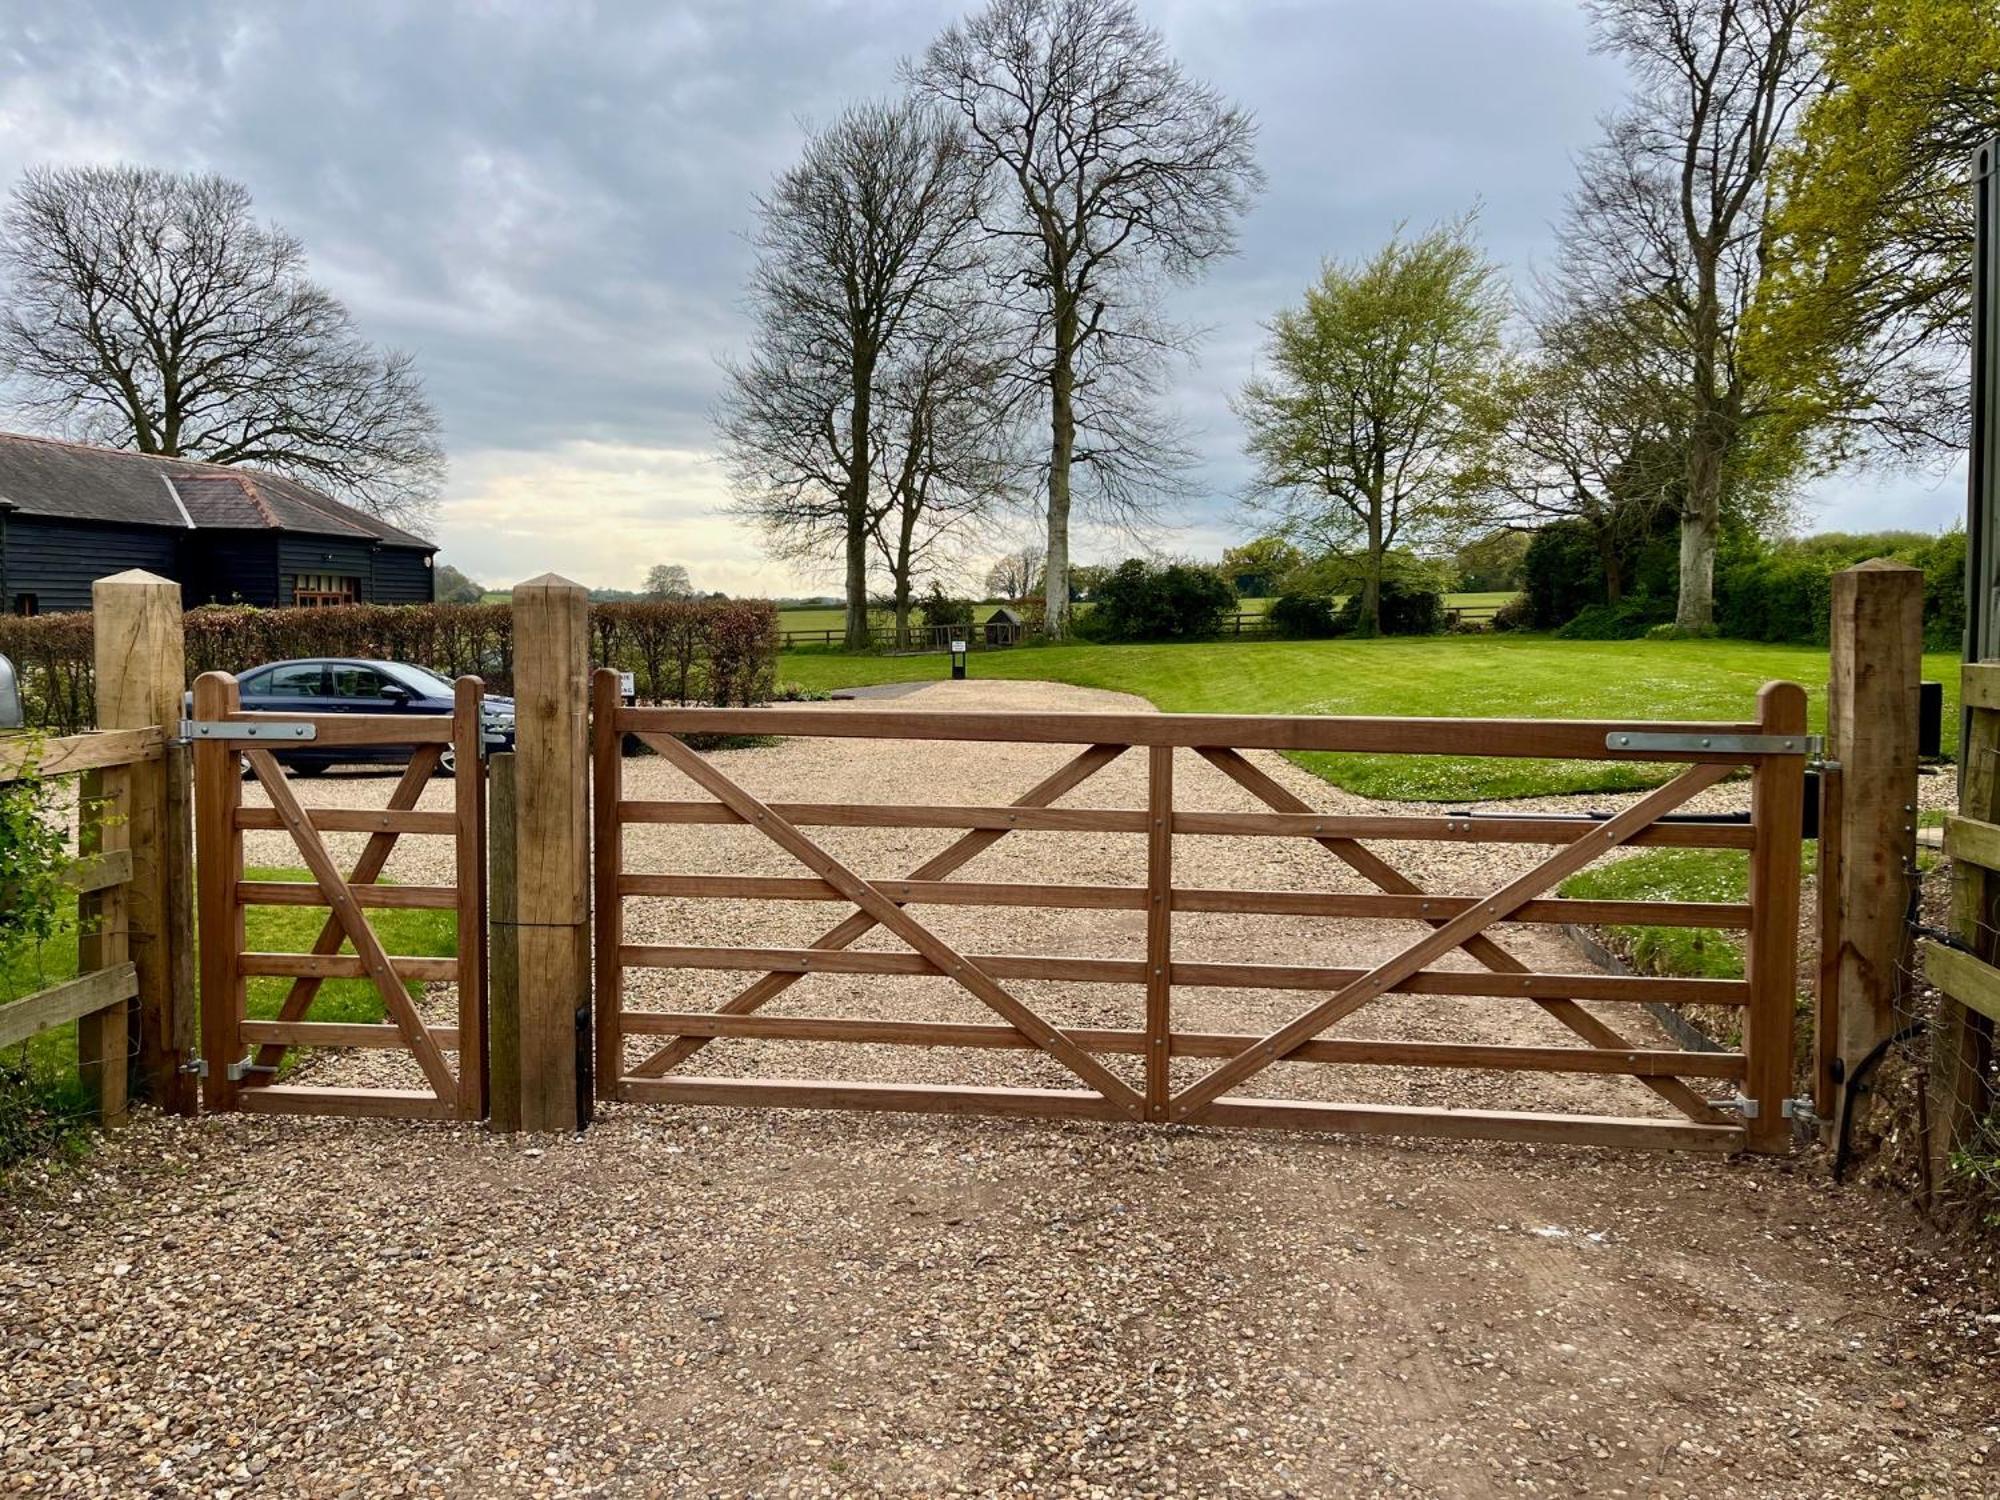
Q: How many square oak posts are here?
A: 3